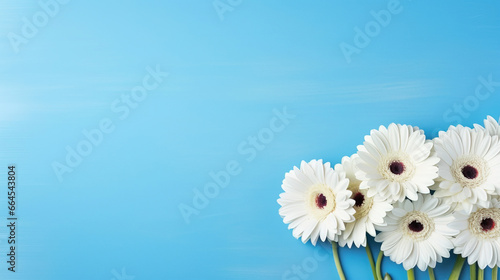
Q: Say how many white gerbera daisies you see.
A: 6